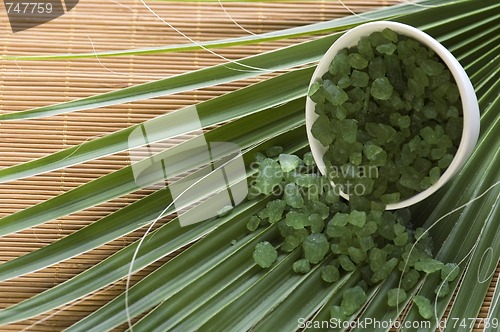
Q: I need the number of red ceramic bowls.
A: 0